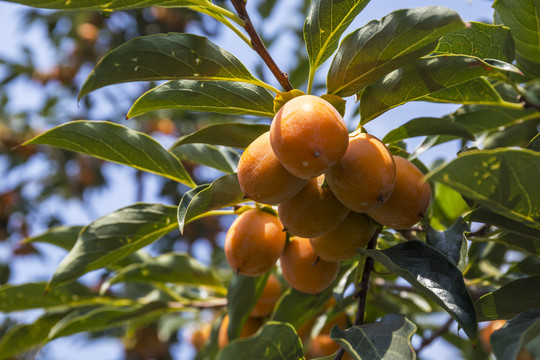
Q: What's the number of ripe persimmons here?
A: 8